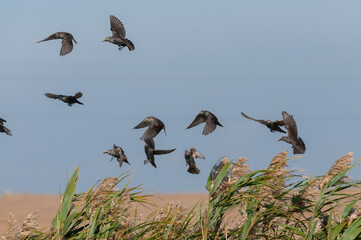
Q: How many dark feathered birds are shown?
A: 11